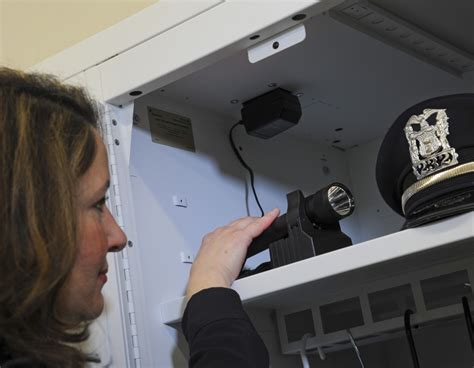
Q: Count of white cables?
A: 0